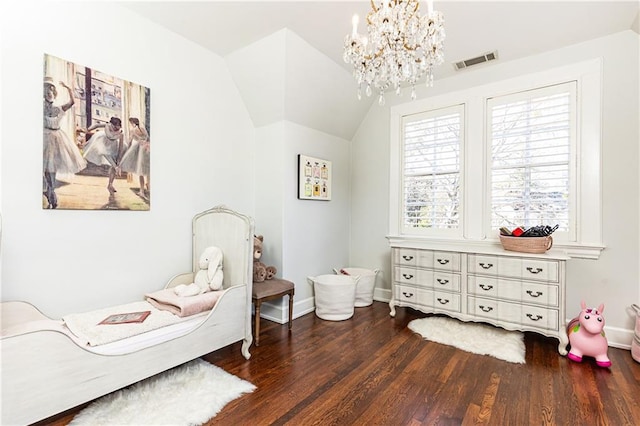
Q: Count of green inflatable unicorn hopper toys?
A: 0